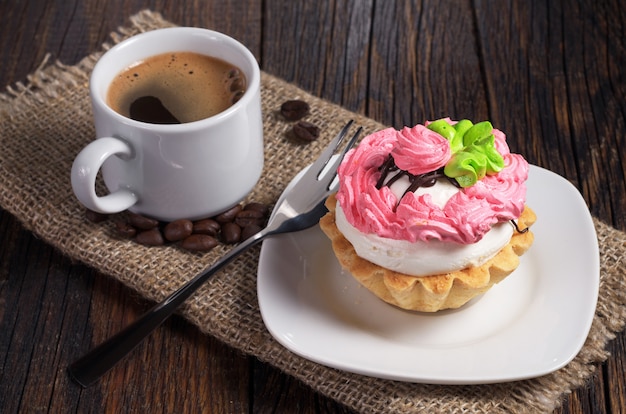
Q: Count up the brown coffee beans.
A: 14